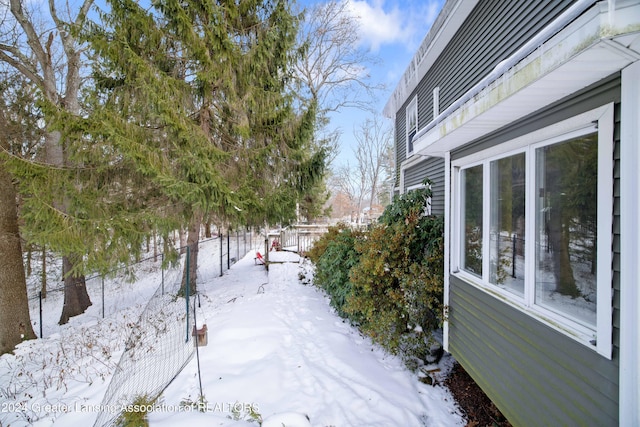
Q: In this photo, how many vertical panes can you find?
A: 3